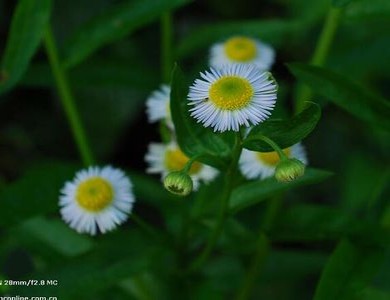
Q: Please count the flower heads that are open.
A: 6